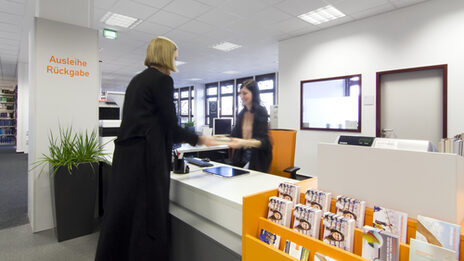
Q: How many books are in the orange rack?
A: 13